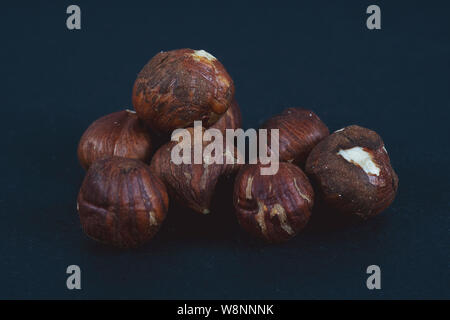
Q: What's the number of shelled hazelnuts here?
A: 8